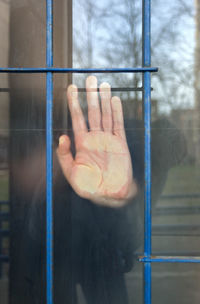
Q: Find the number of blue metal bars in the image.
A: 4